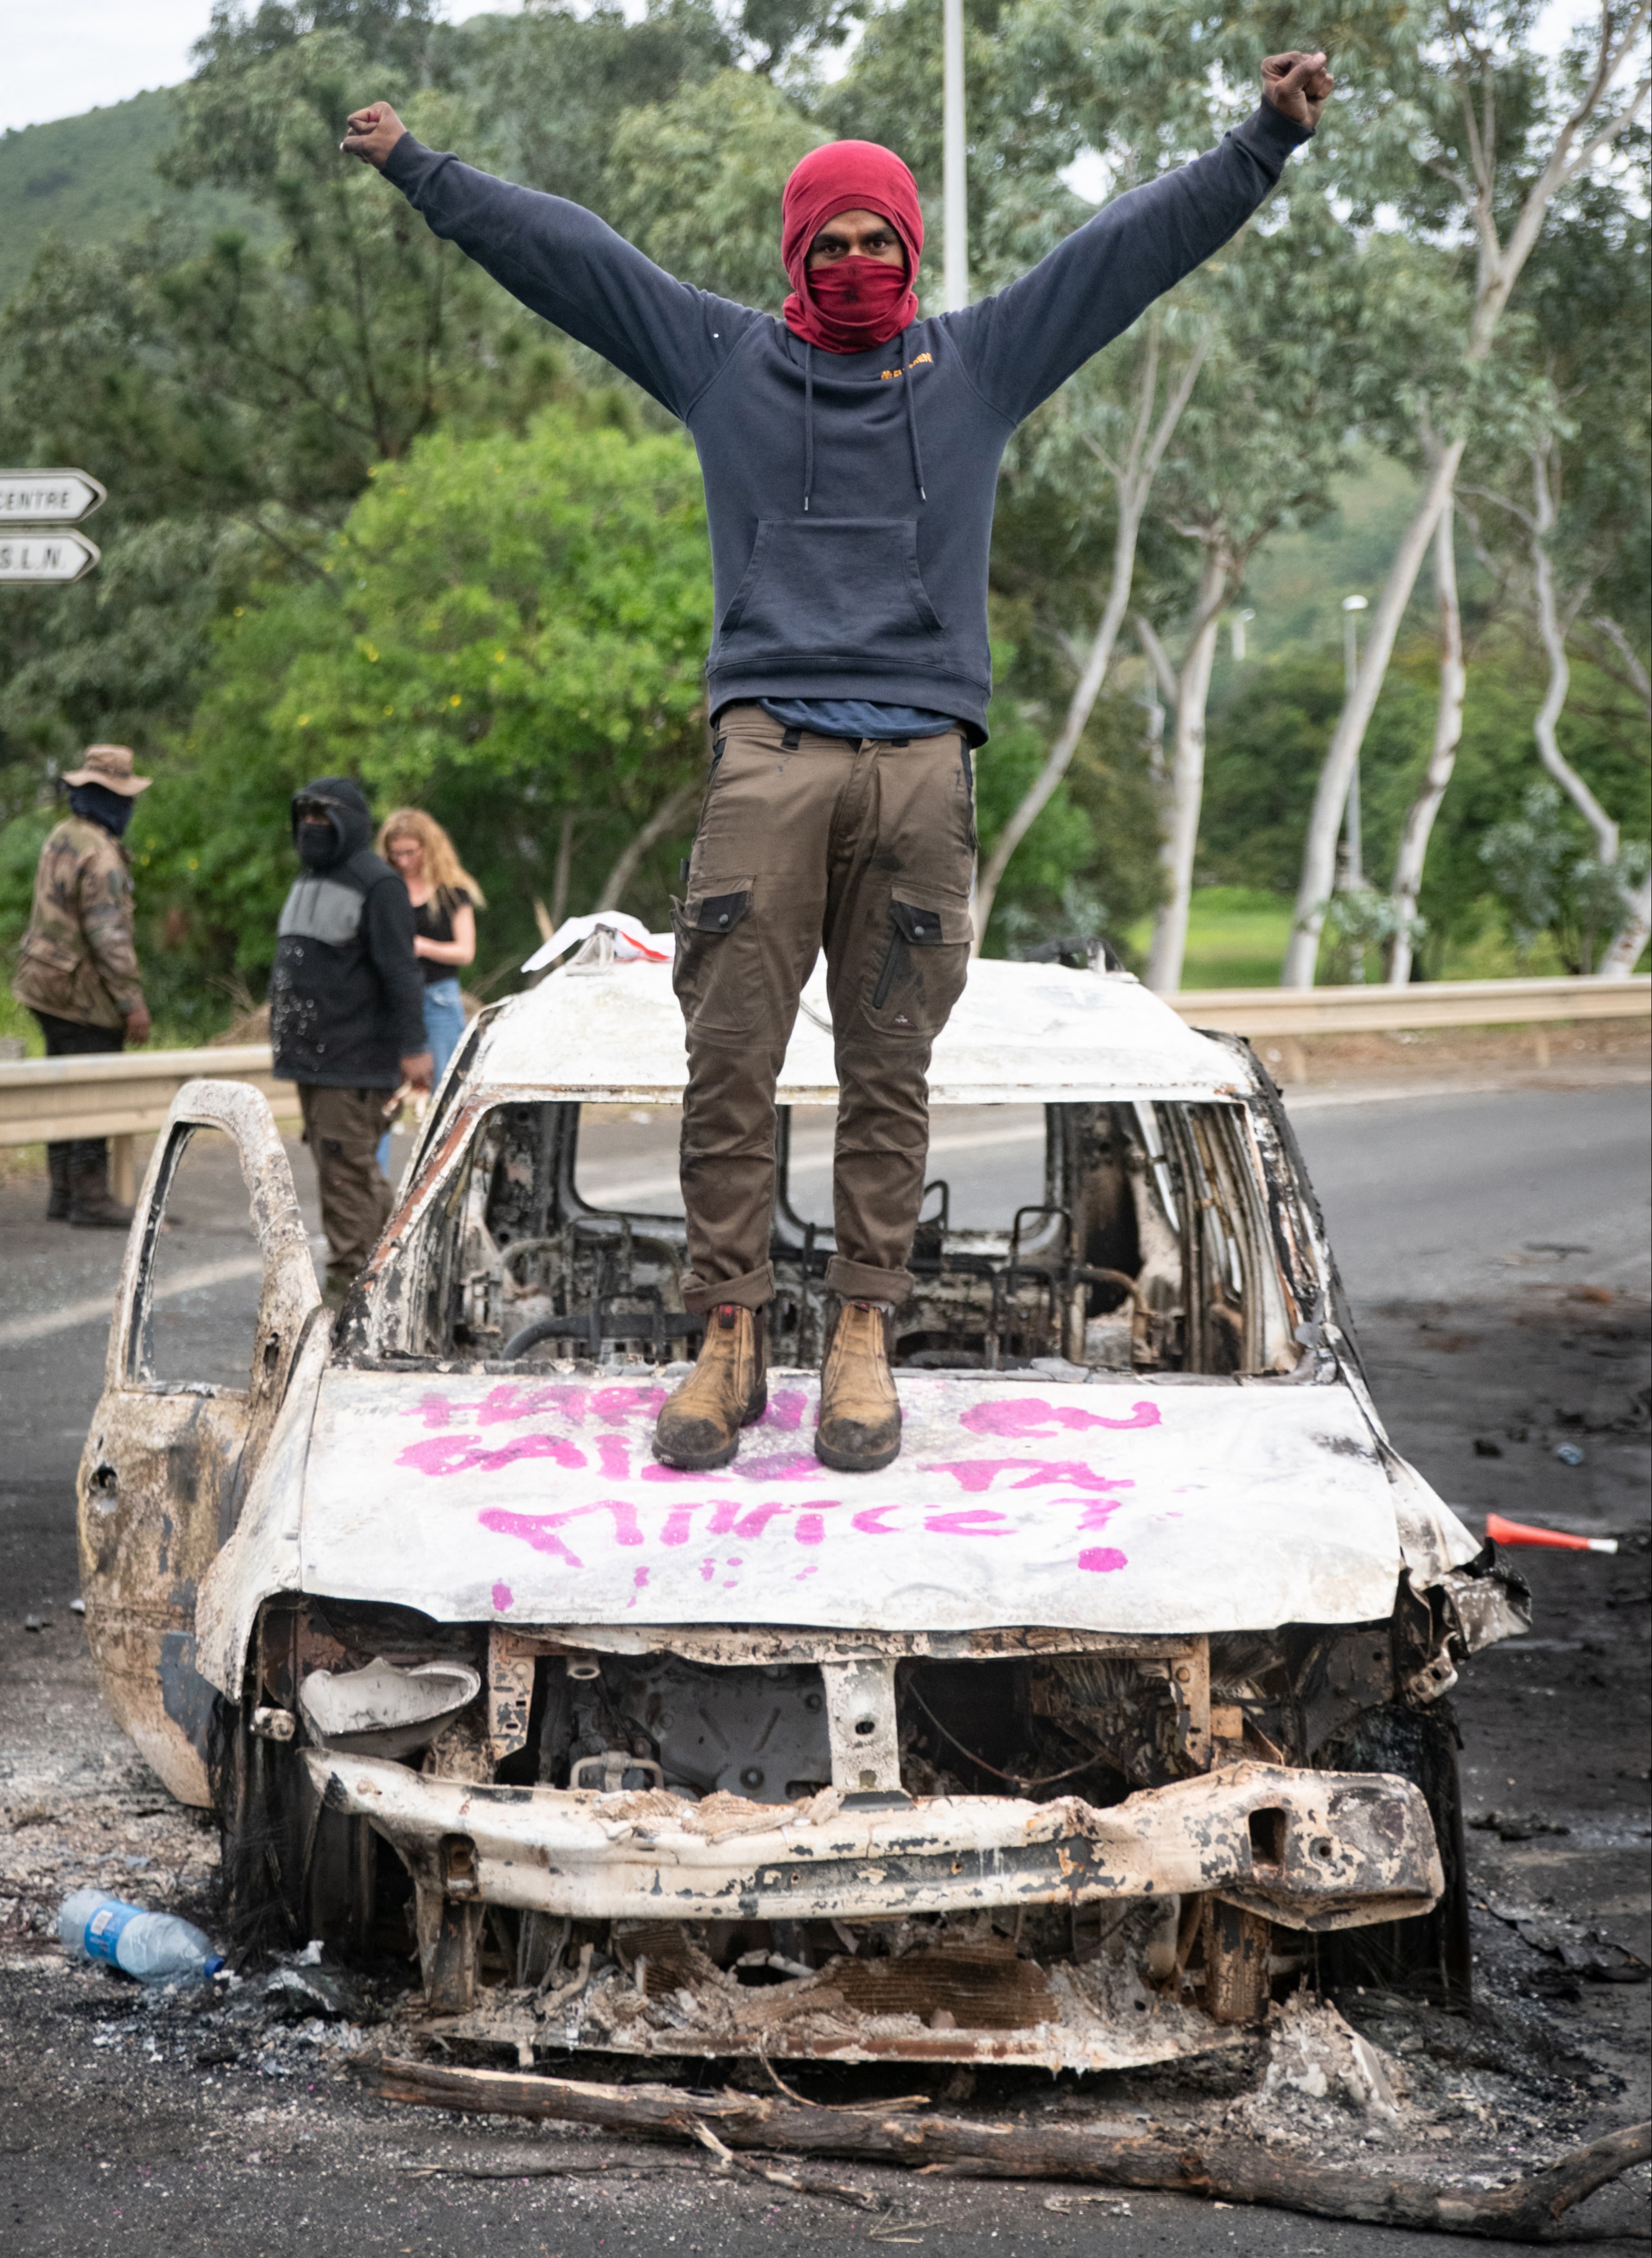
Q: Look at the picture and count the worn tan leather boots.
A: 2